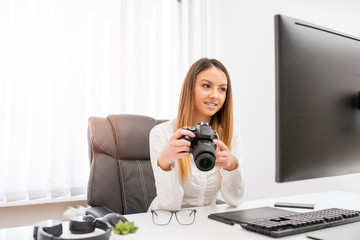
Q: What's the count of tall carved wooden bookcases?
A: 0